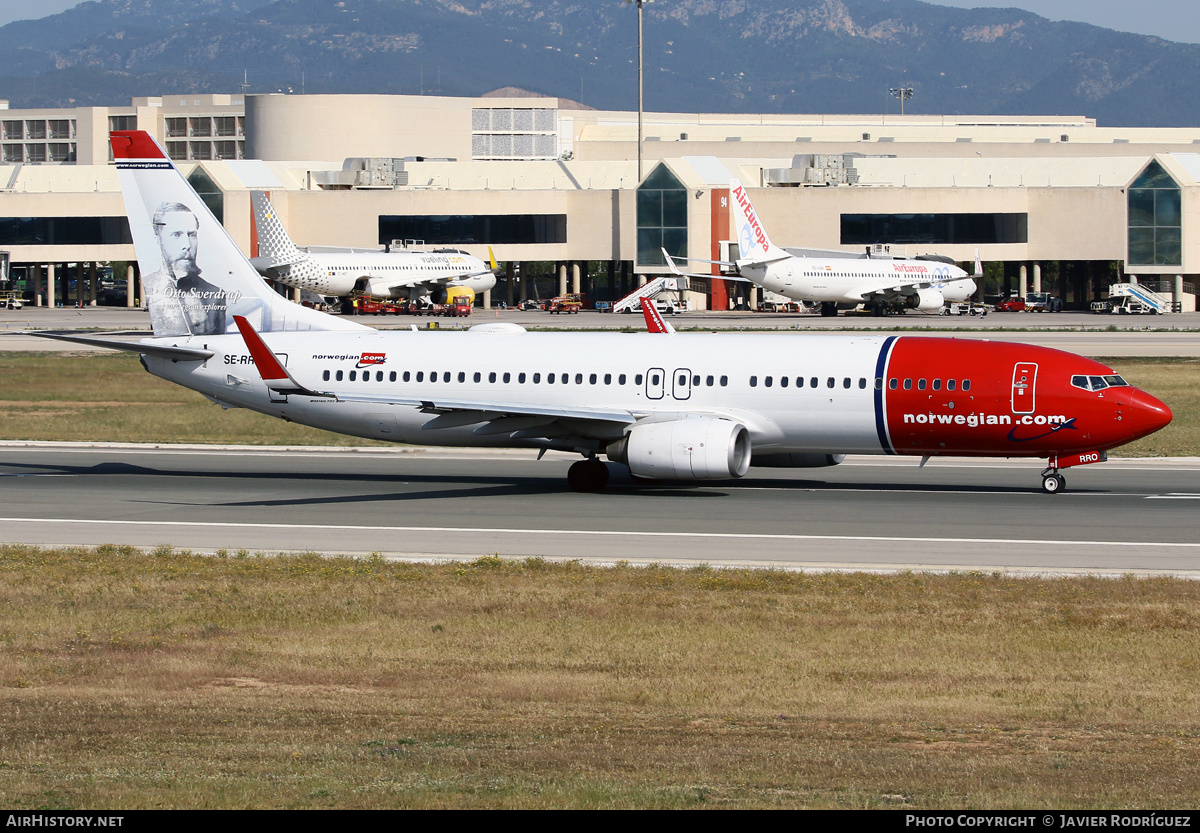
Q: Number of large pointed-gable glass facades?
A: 3